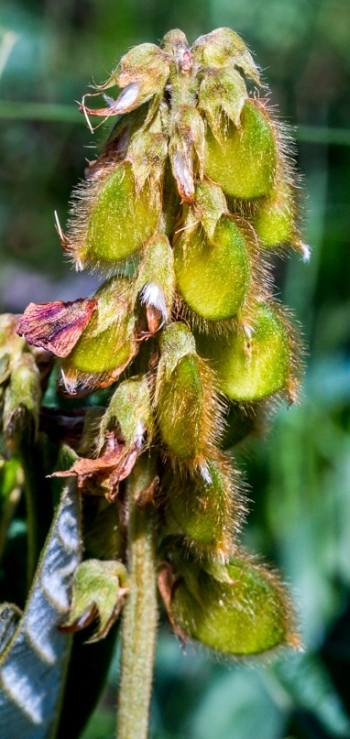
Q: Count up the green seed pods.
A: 9